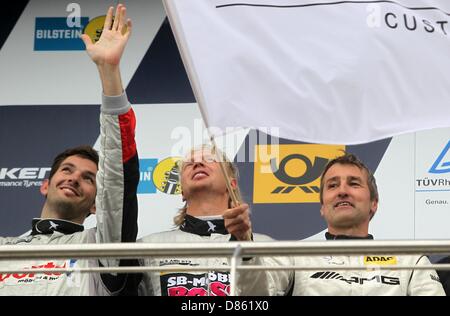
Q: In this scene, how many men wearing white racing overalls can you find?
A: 3